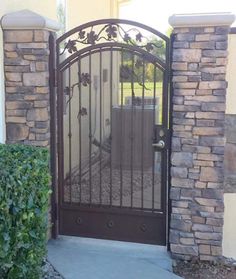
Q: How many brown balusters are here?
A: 9